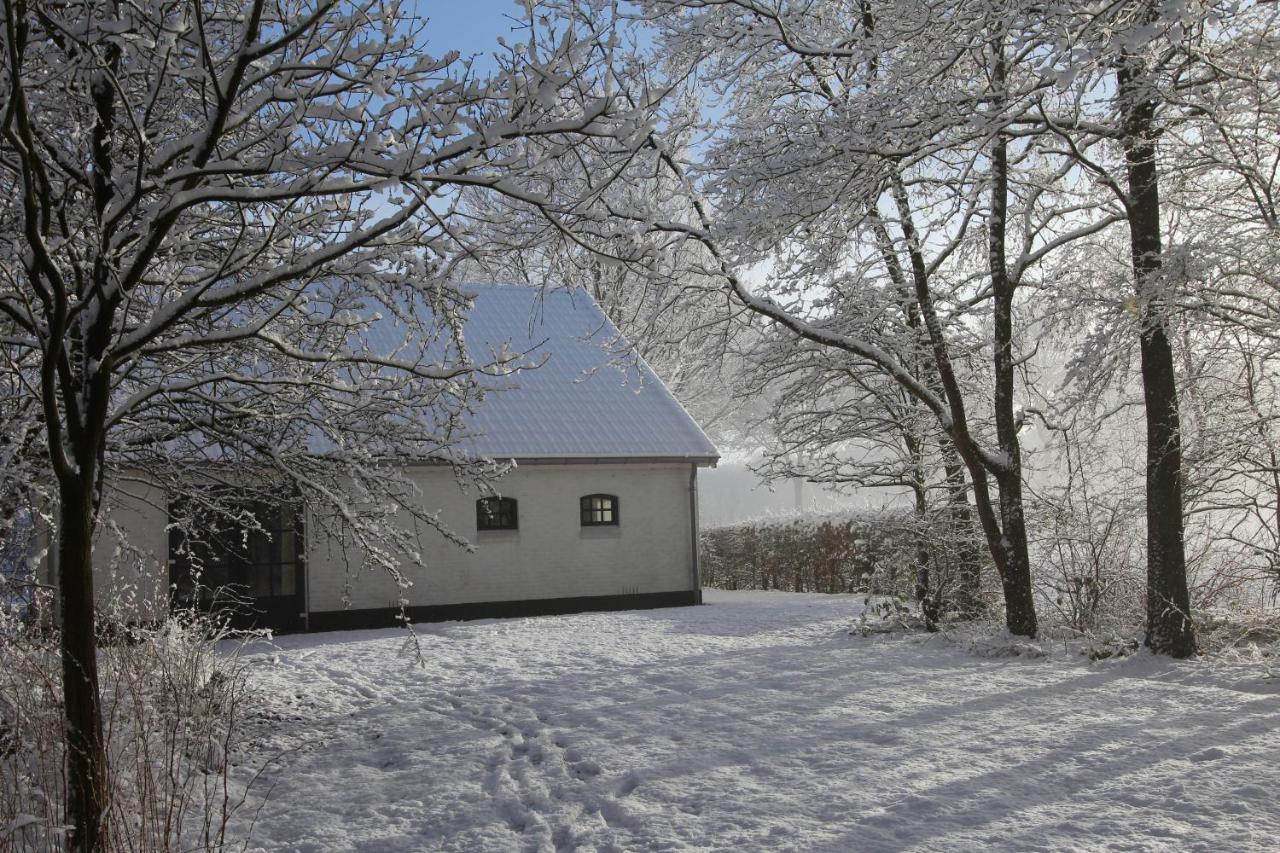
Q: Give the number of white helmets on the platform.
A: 0